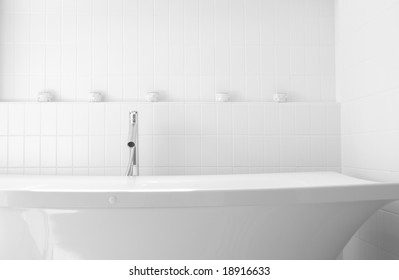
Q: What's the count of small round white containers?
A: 5